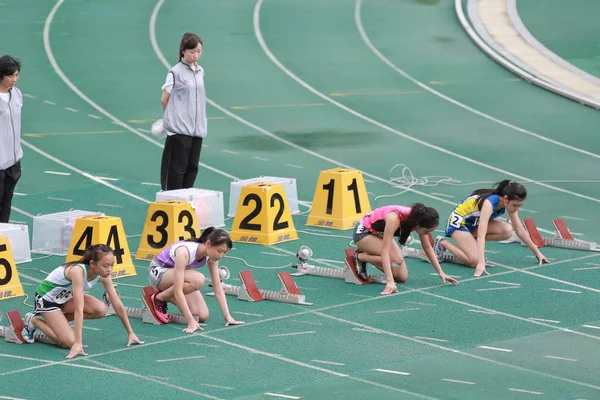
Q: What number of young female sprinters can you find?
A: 4